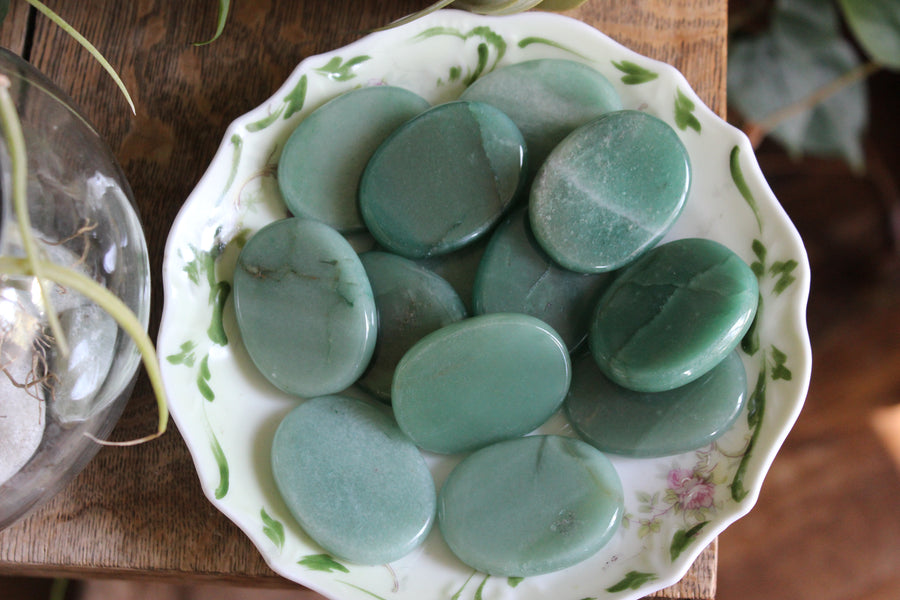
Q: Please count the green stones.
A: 12